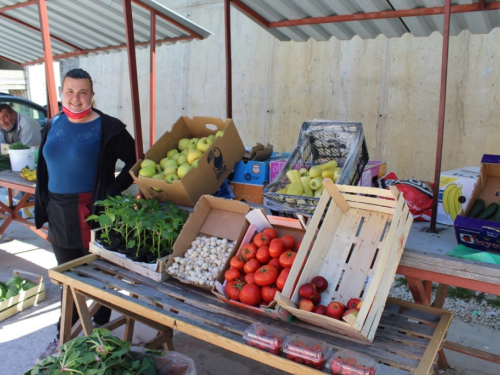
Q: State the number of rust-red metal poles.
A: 5